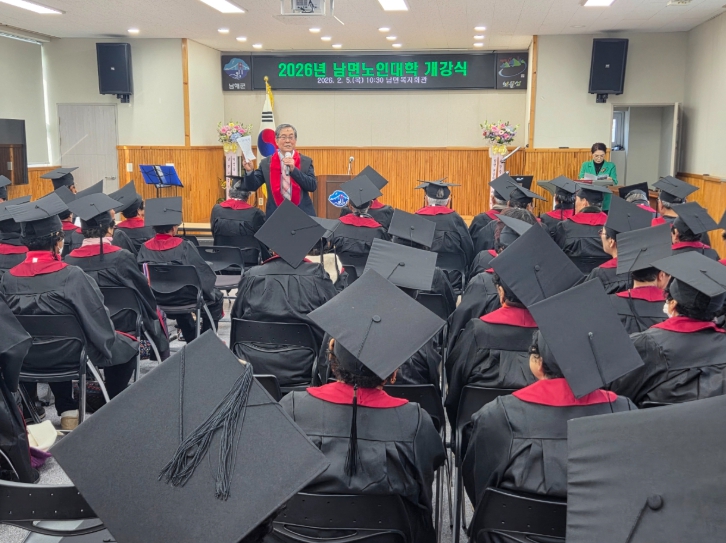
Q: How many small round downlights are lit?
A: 13